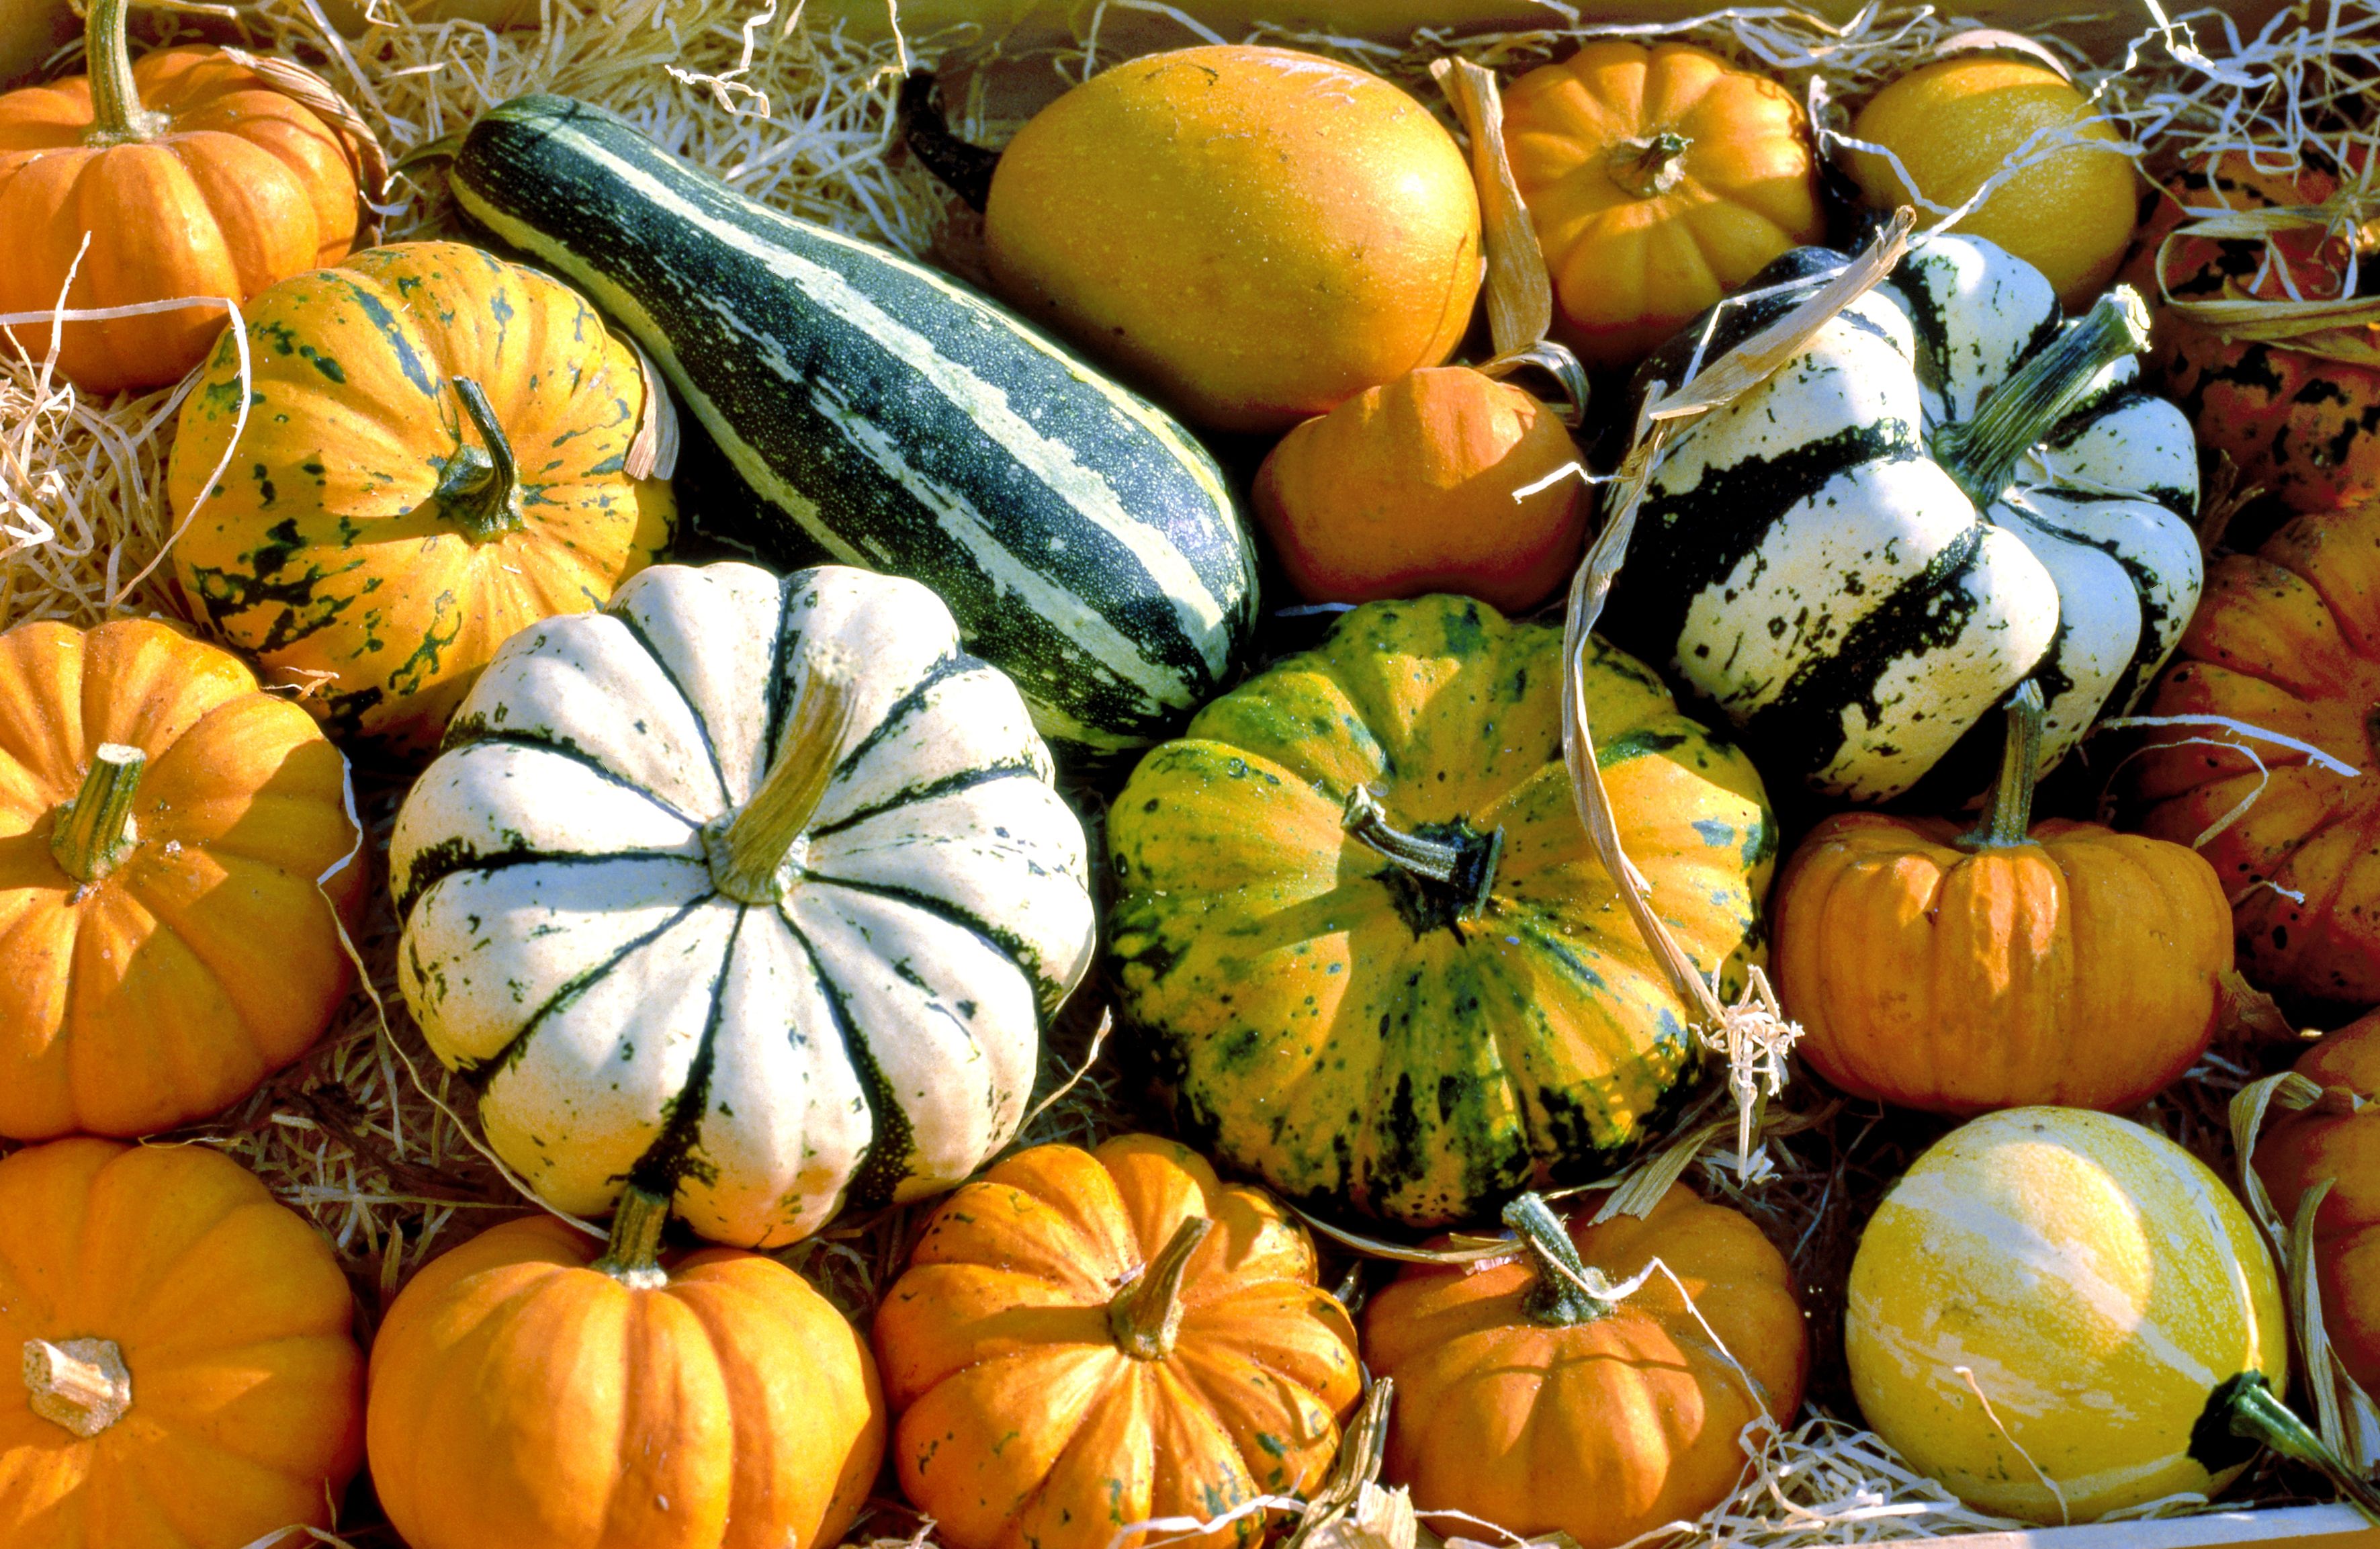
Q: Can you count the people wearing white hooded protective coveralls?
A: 0